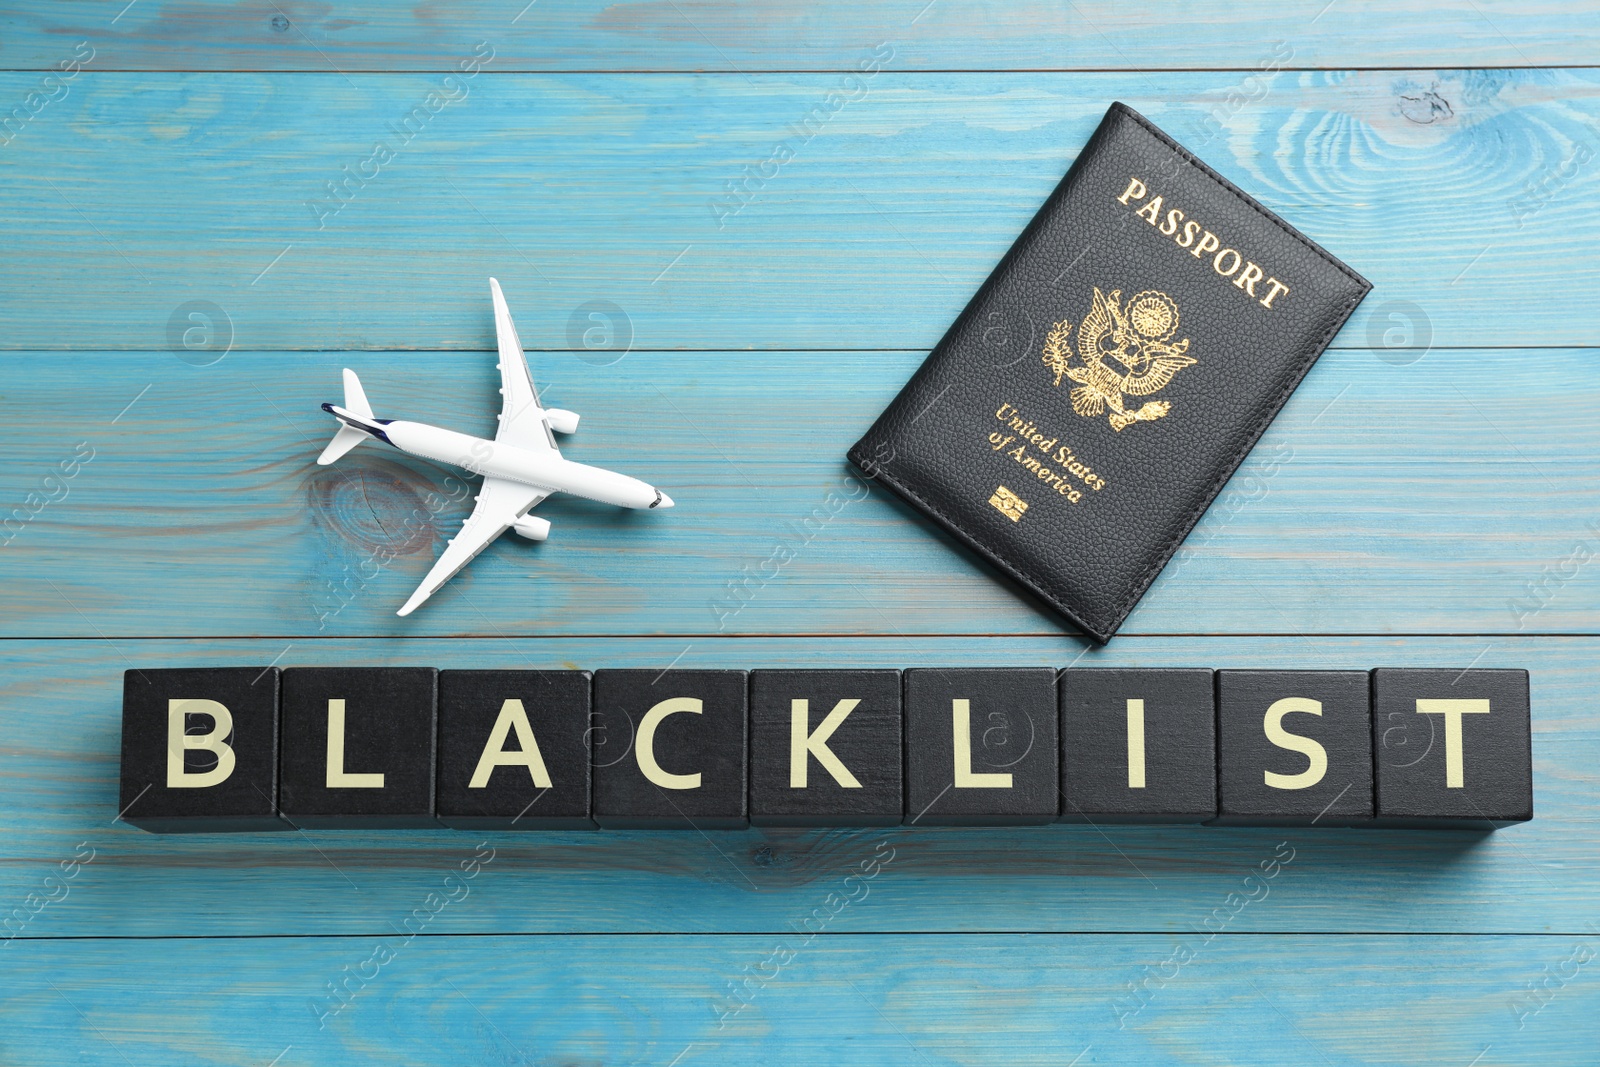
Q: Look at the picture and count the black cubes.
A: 9